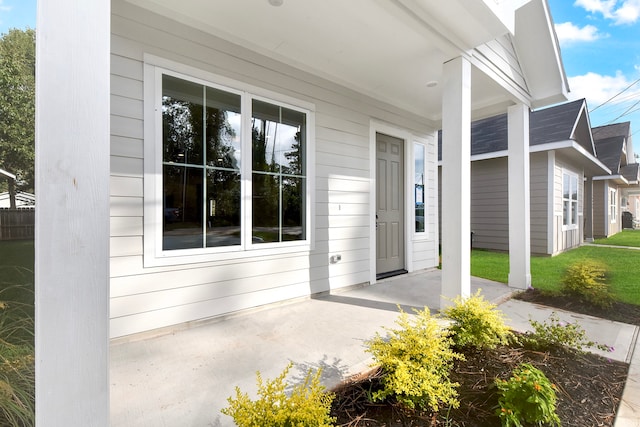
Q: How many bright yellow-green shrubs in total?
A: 4